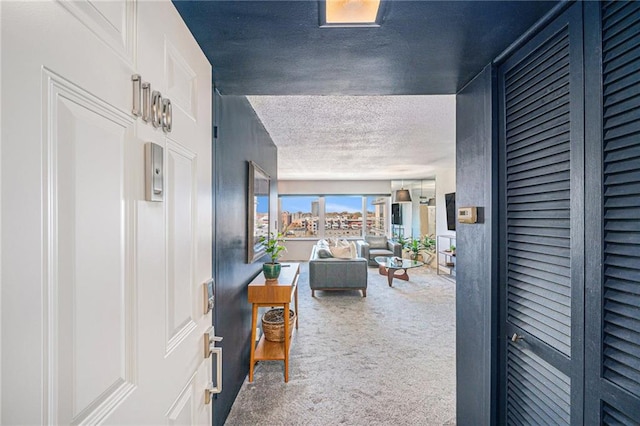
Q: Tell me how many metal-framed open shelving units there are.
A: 1